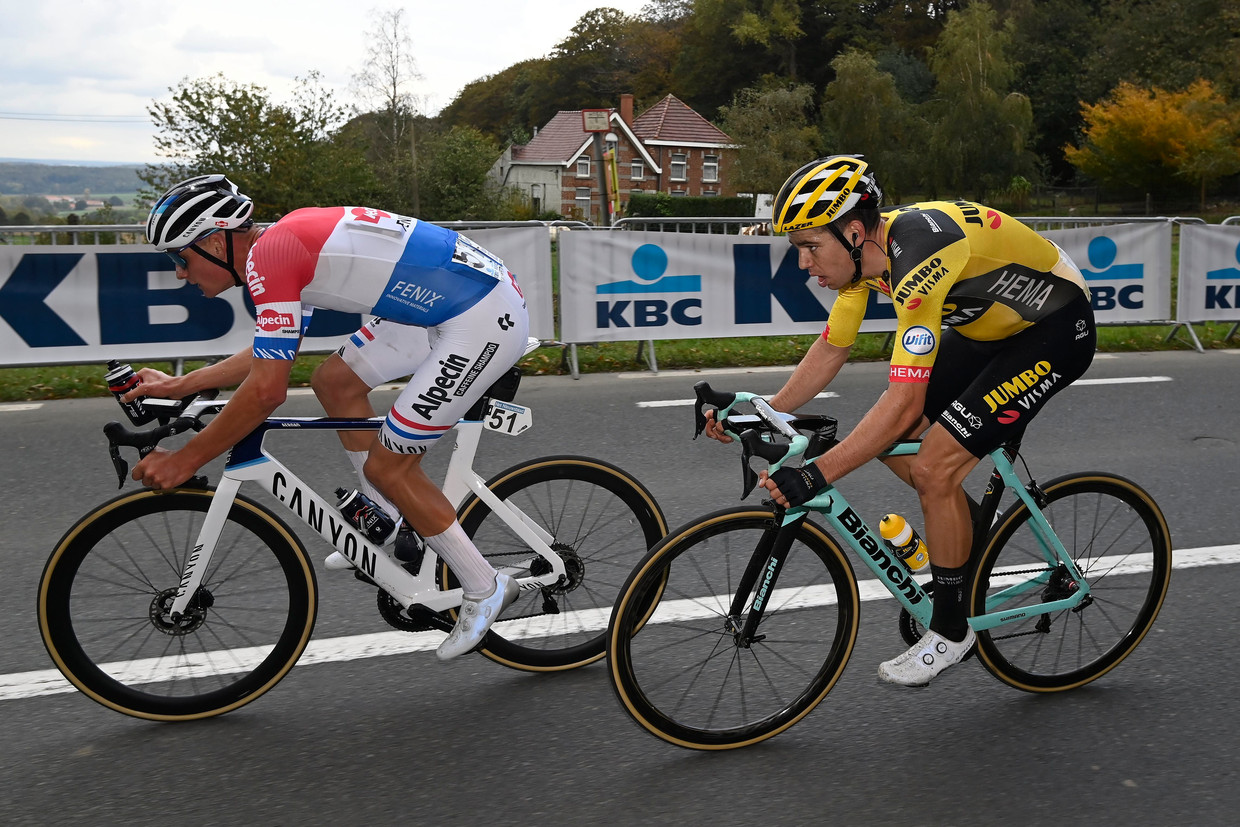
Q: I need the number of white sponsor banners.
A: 3